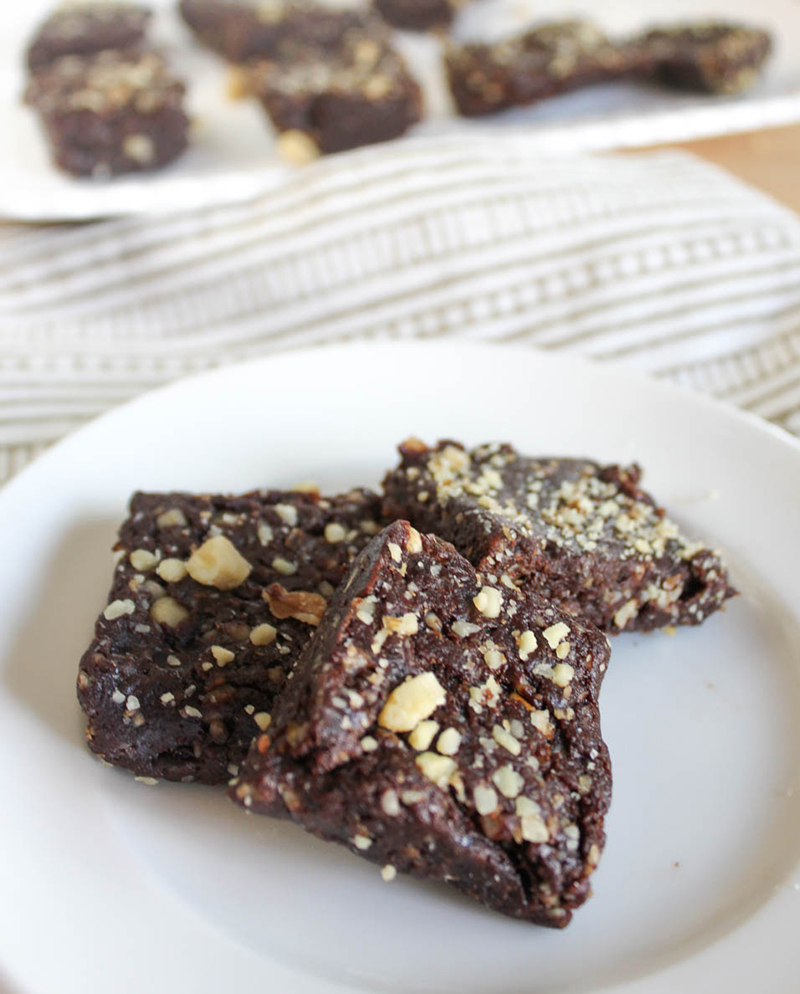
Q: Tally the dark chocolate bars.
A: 10